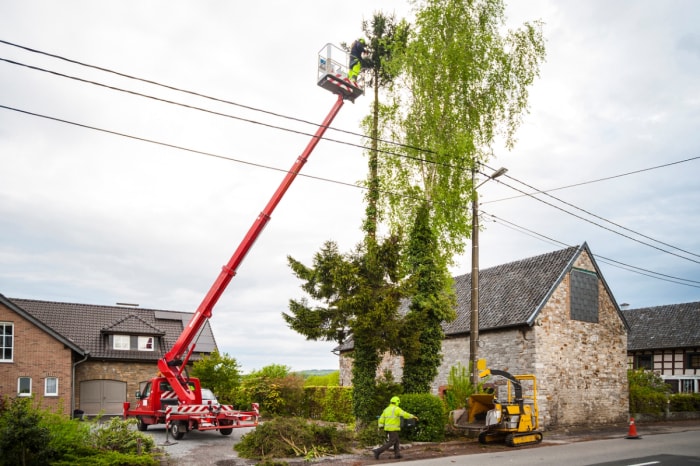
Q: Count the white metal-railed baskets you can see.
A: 1